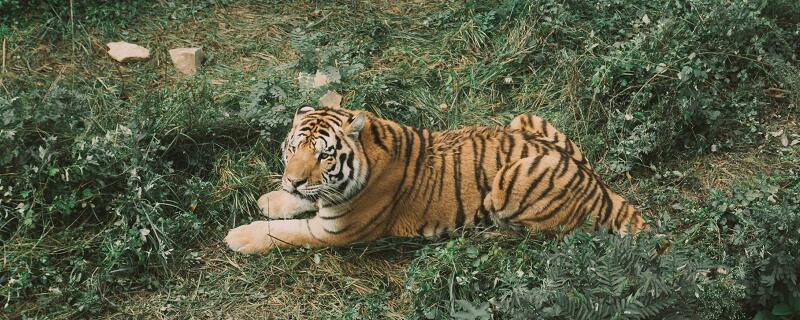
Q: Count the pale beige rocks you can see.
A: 4